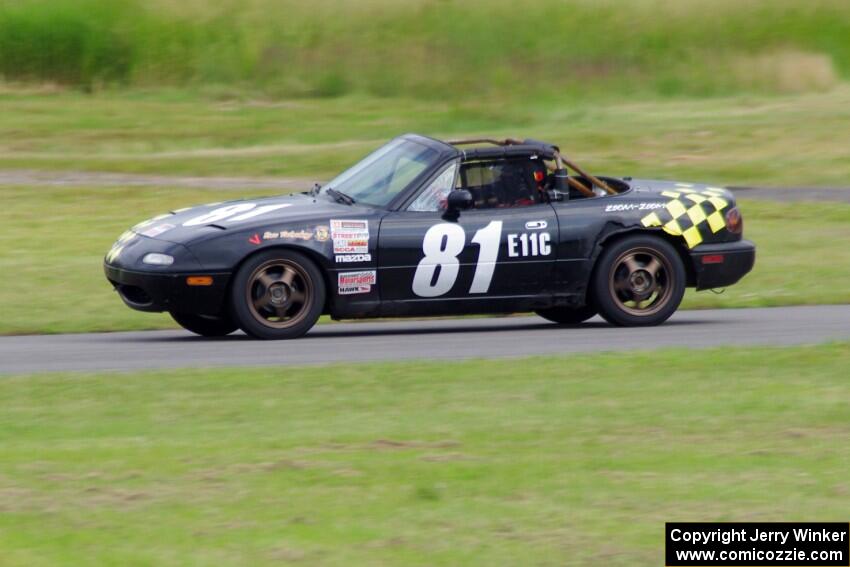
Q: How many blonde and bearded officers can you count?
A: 0